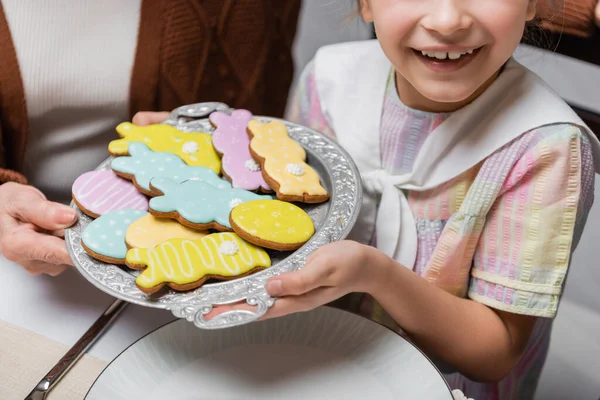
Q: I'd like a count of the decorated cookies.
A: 10